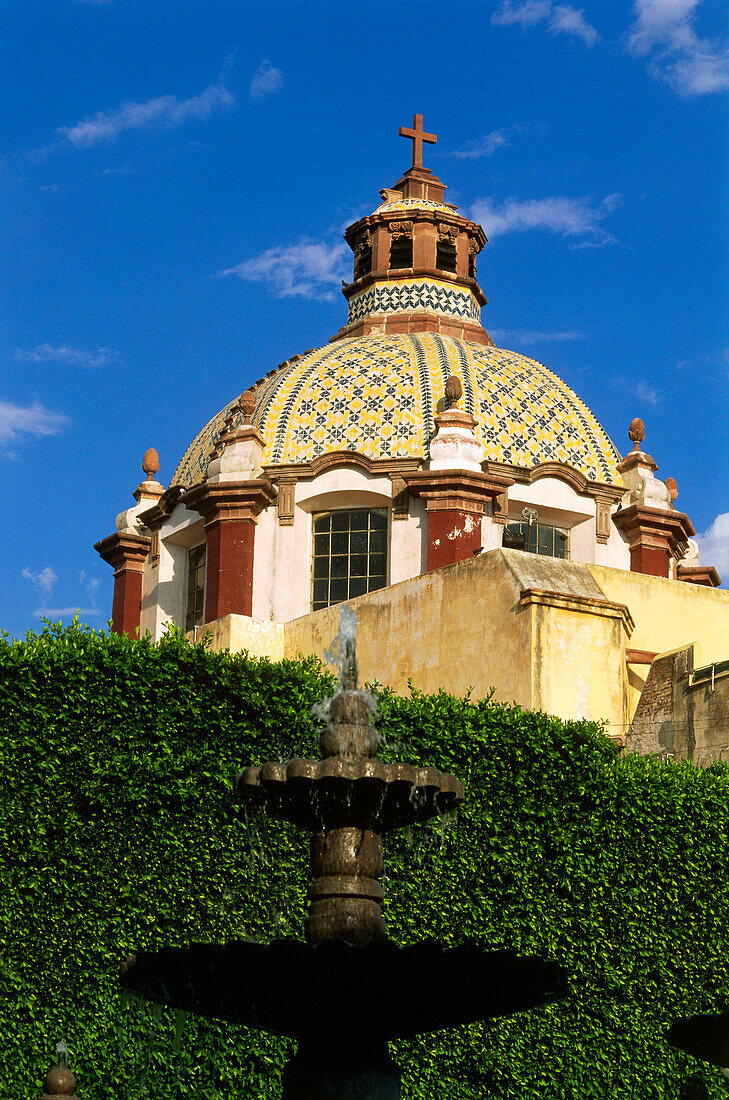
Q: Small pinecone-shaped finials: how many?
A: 5